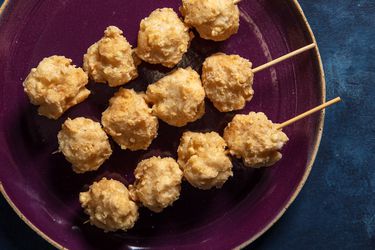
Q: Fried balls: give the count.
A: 12